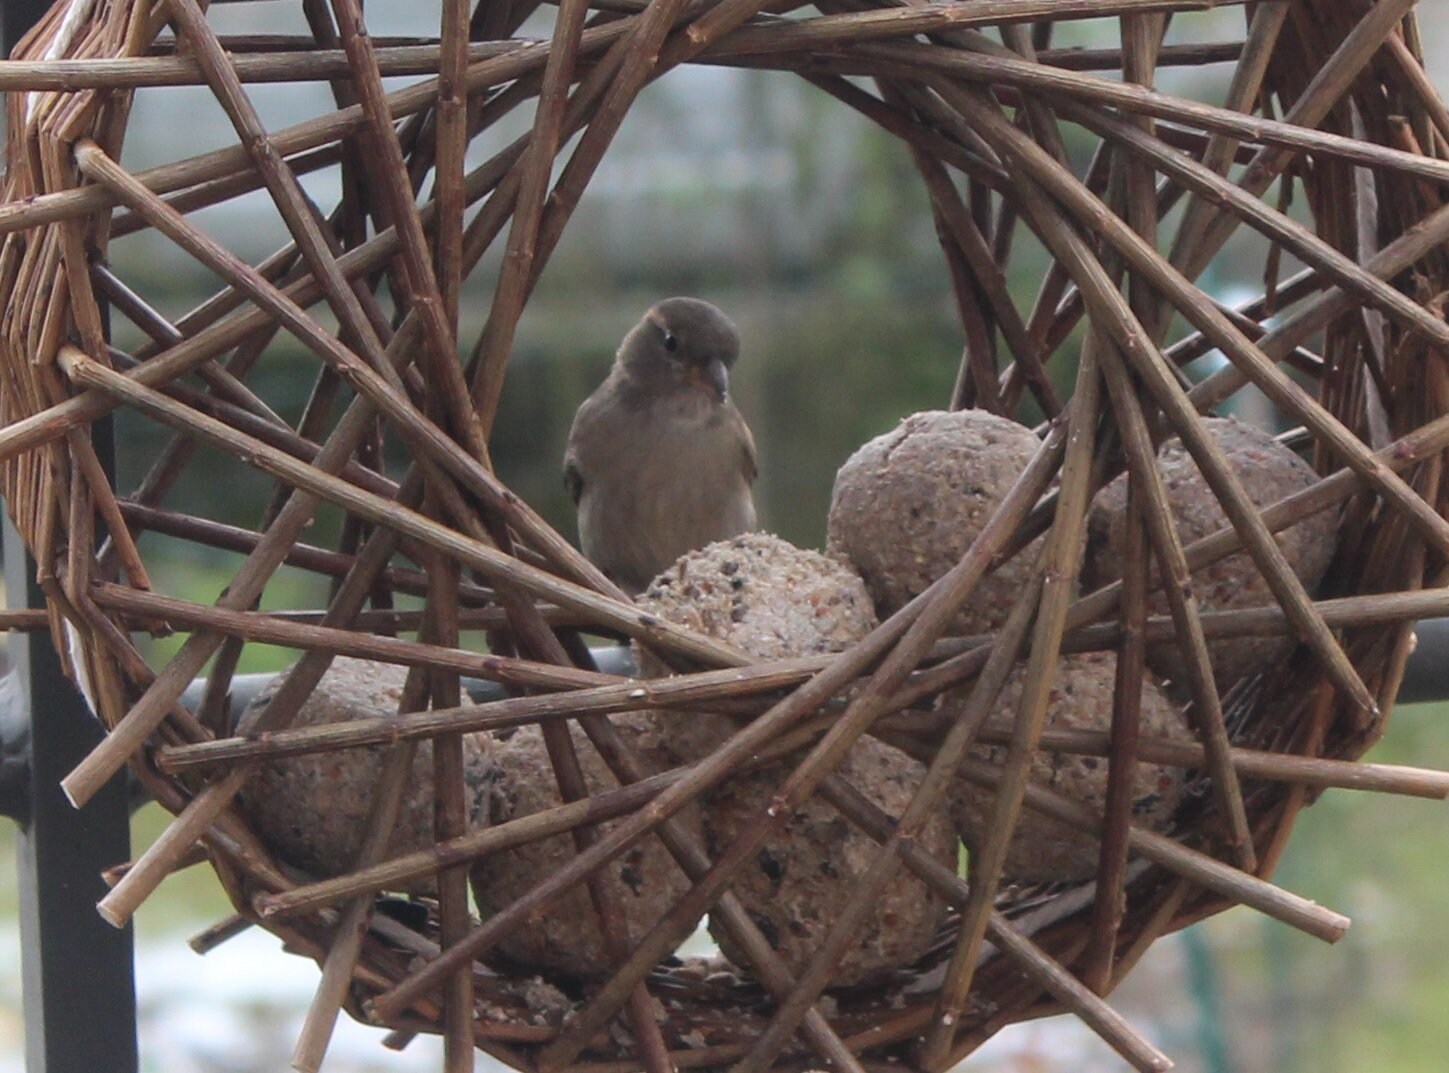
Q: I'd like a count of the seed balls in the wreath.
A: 7